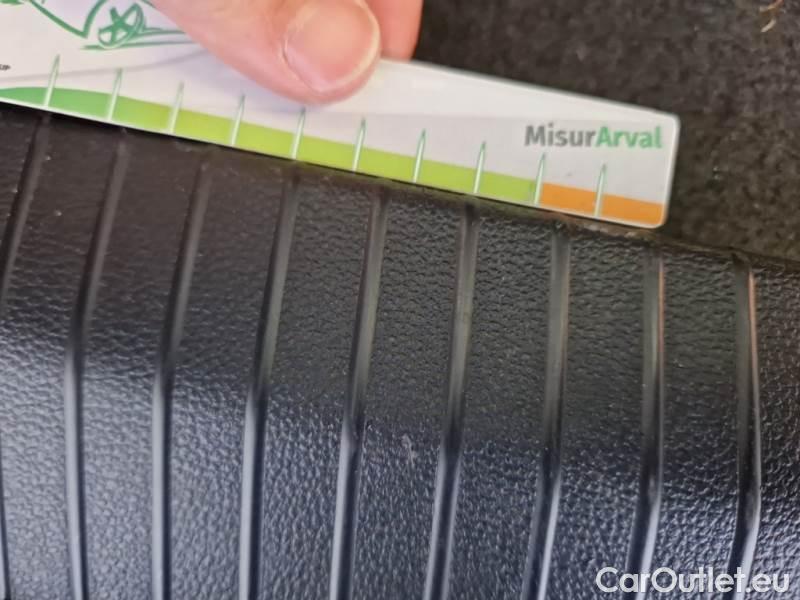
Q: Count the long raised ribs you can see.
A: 9